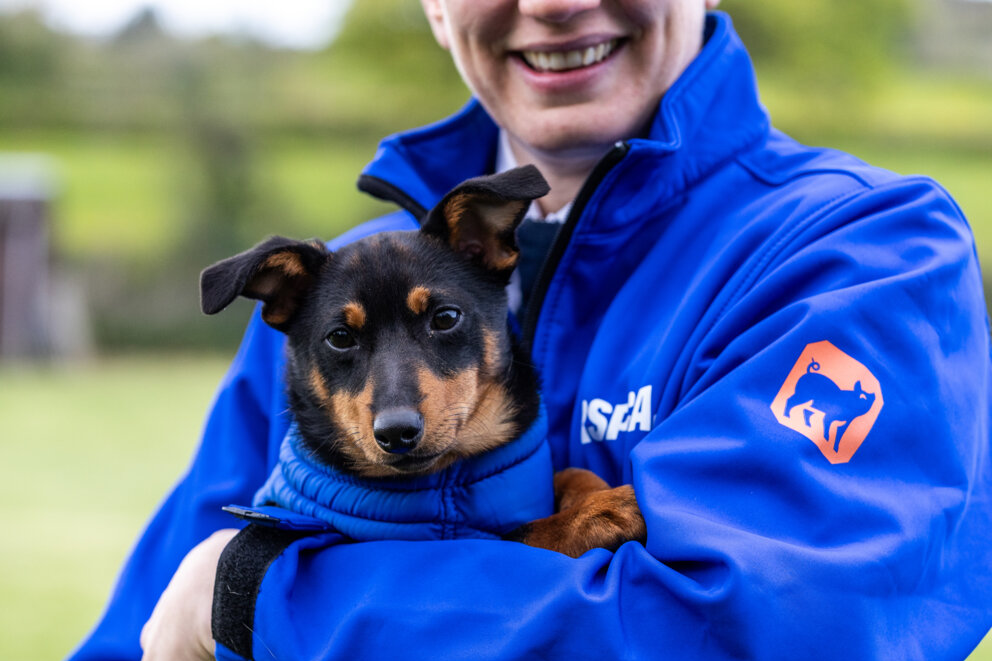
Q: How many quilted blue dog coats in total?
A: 1